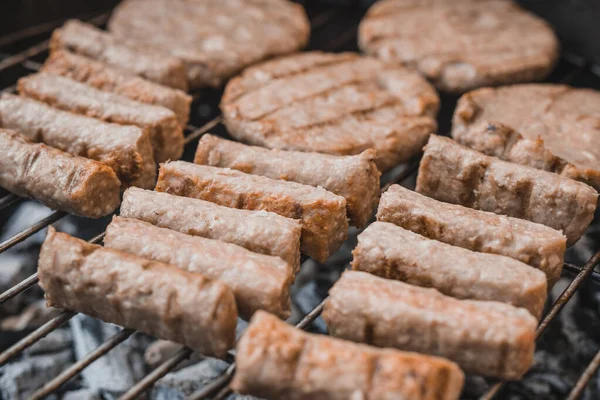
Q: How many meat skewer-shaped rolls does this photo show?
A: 15